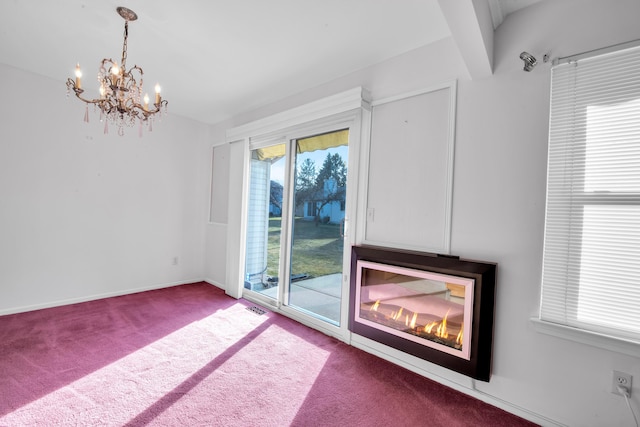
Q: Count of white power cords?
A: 1